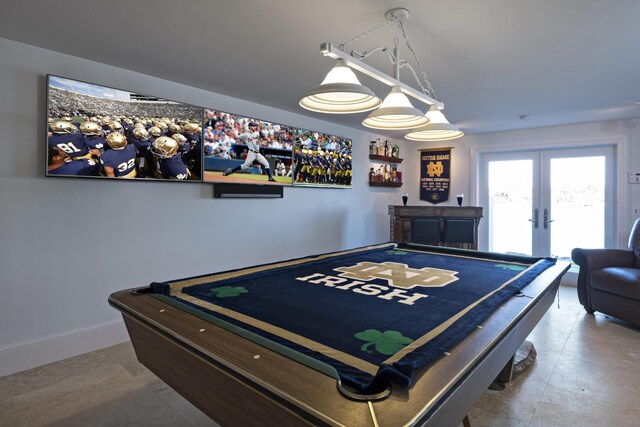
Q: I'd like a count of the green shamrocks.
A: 4